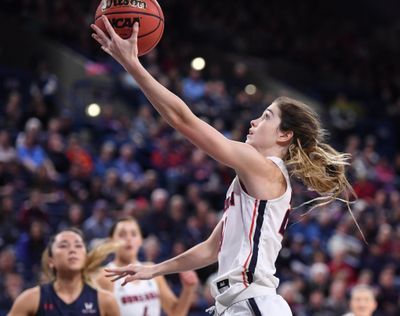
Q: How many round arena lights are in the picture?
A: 3